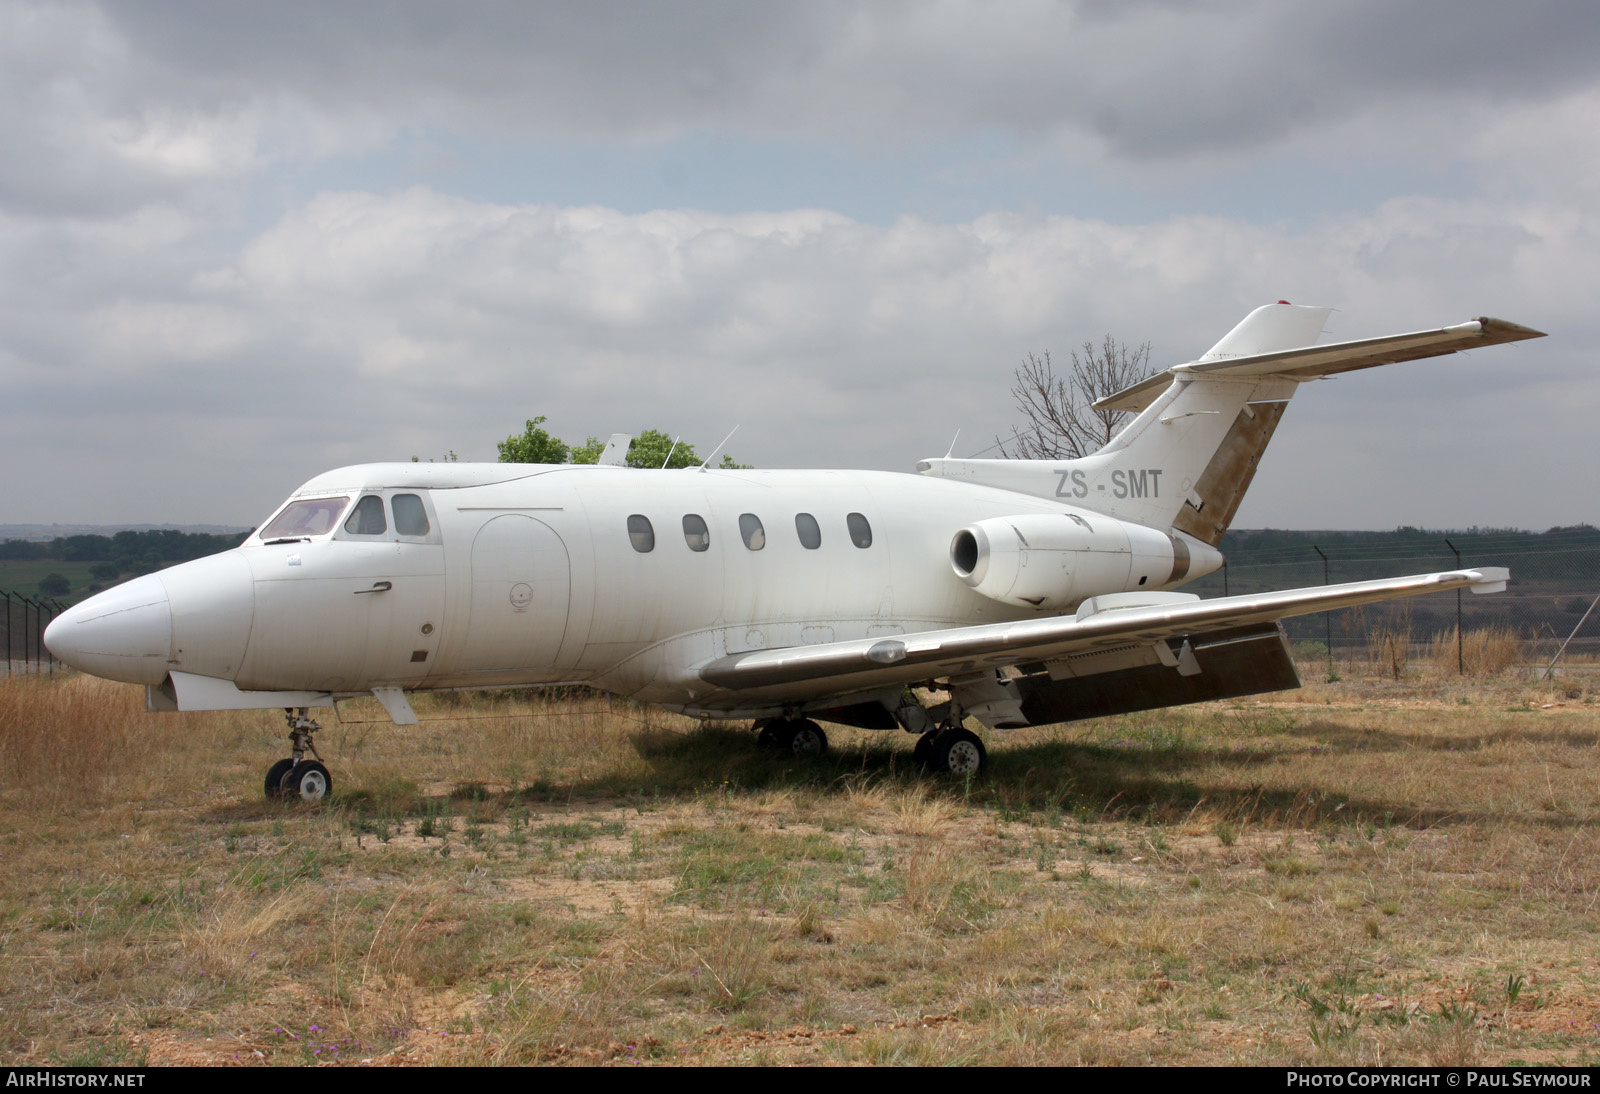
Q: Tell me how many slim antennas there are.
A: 3